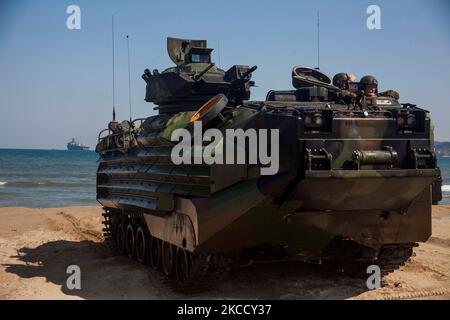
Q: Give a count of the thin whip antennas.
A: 4